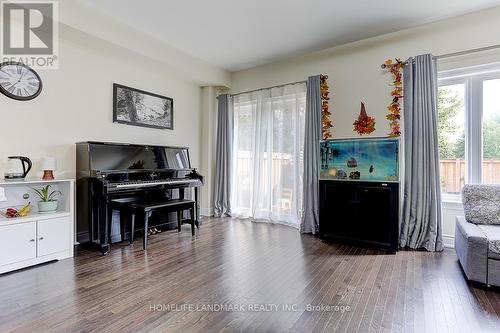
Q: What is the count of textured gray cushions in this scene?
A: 1